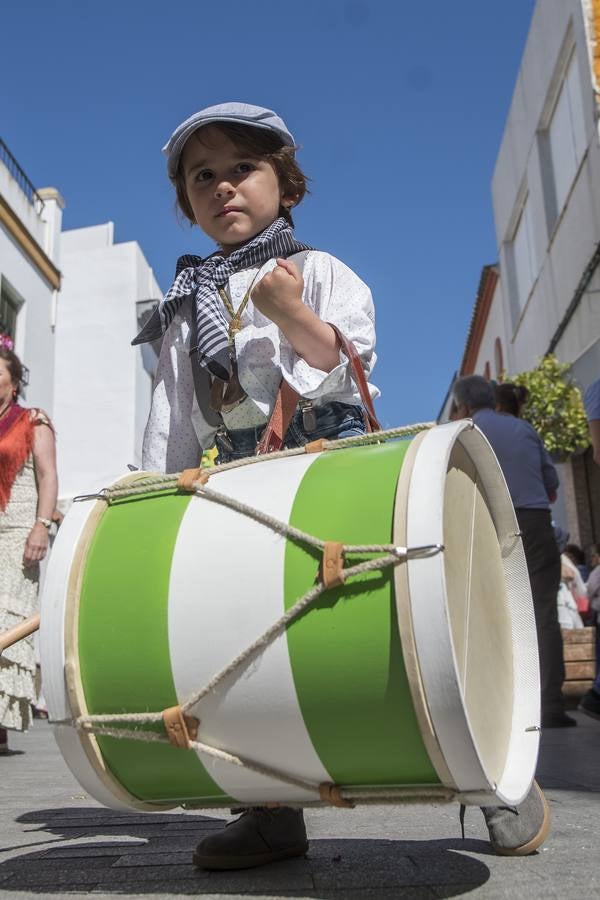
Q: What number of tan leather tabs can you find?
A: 5